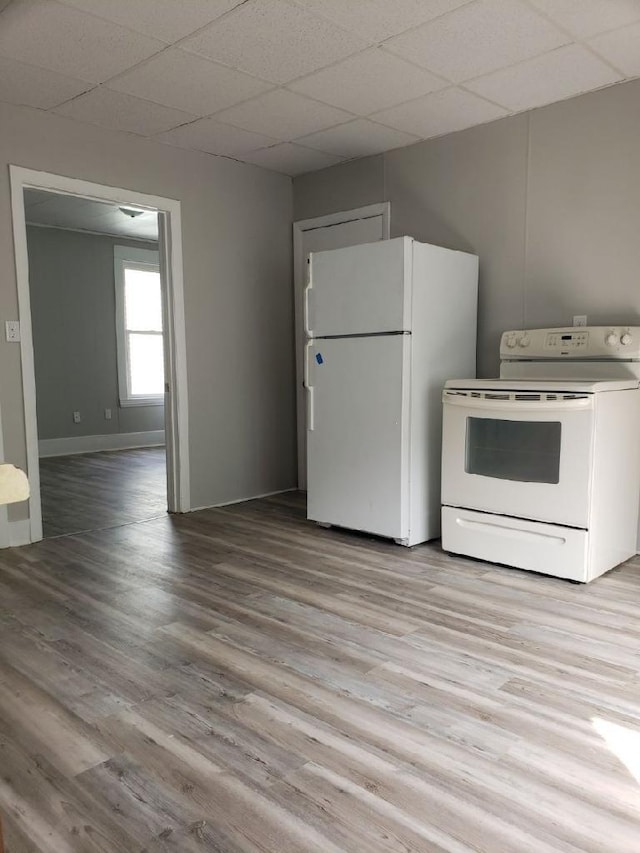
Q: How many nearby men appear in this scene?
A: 0